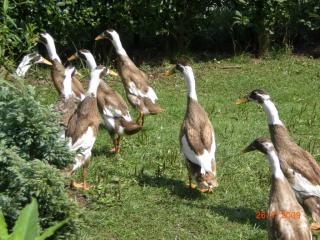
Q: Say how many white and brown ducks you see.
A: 9